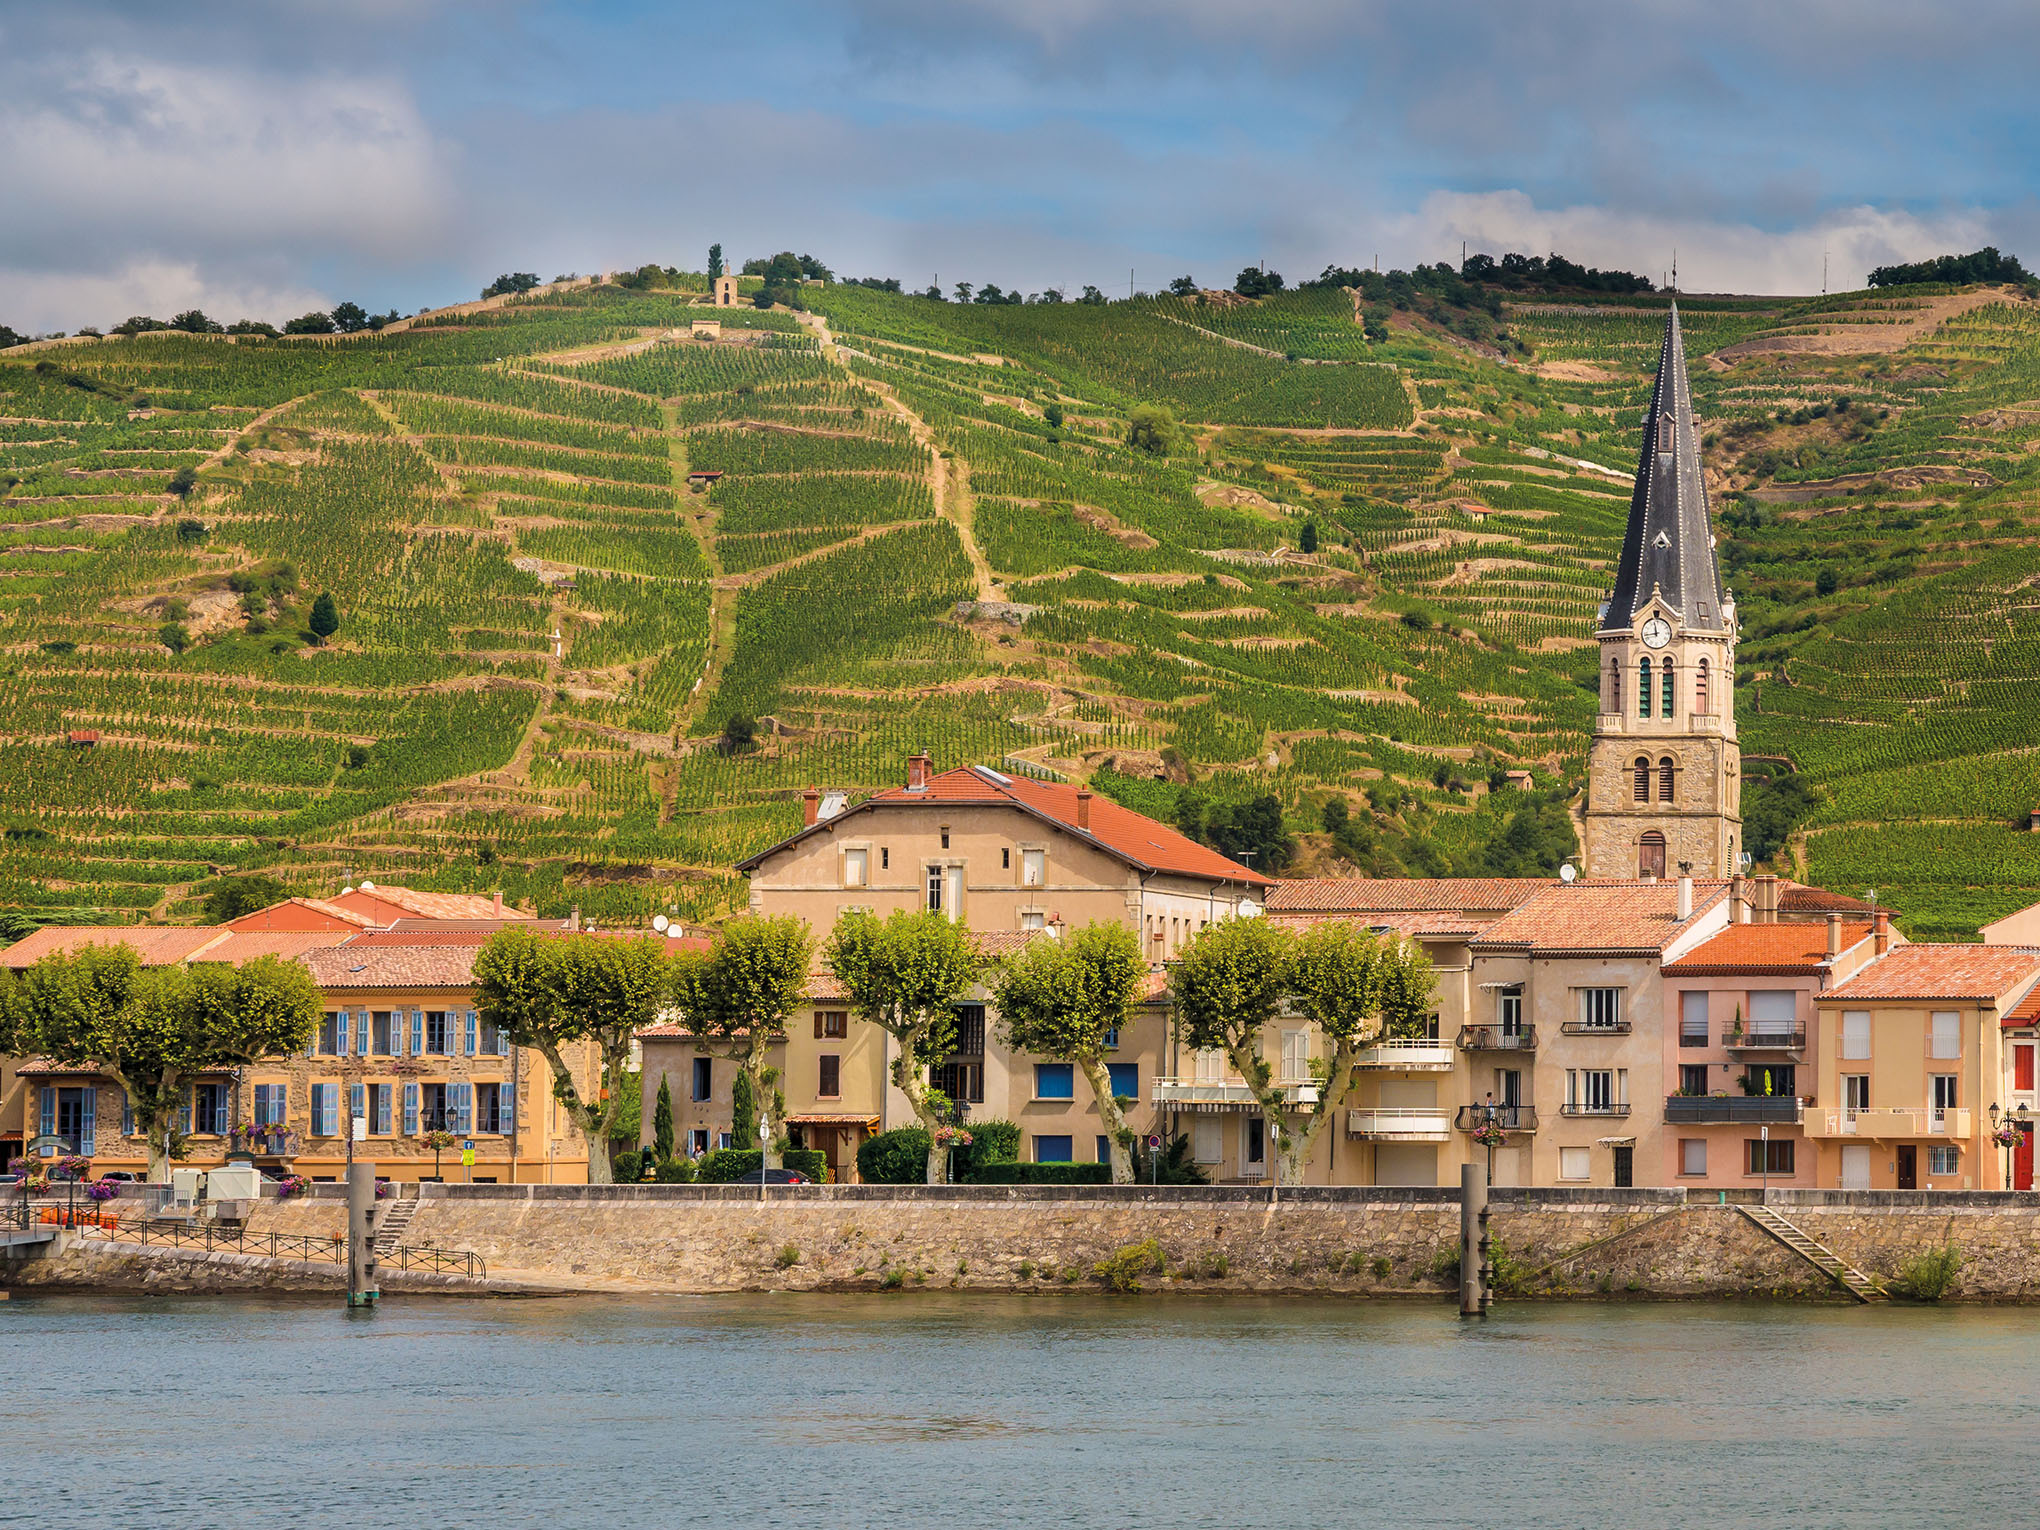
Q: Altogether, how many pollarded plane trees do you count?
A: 6